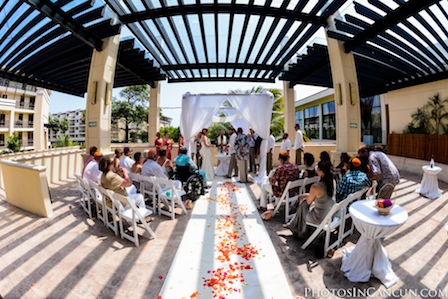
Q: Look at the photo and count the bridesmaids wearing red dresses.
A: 3